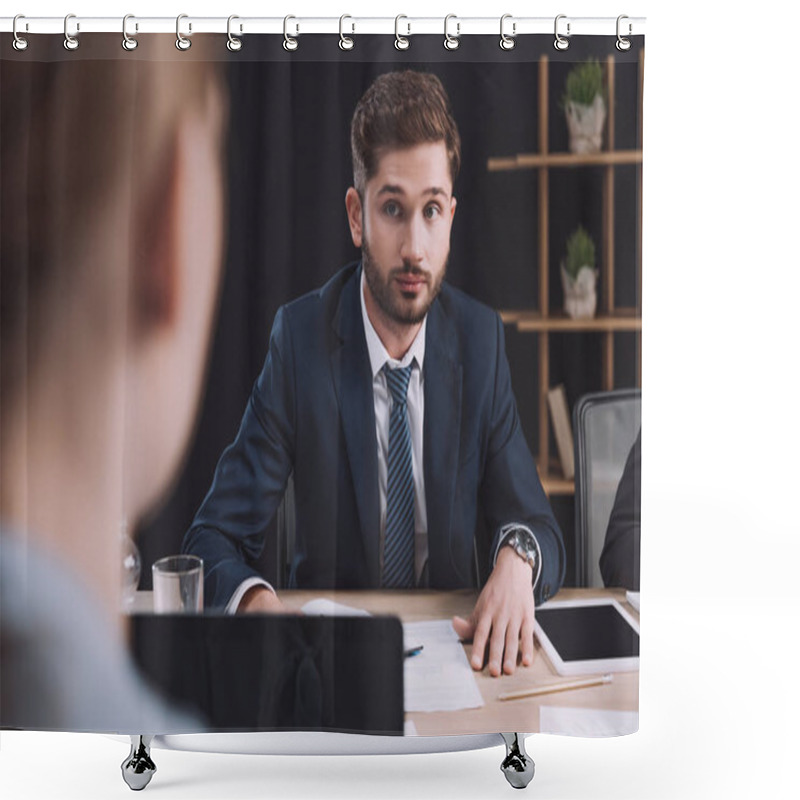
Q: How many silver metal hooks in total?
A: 12